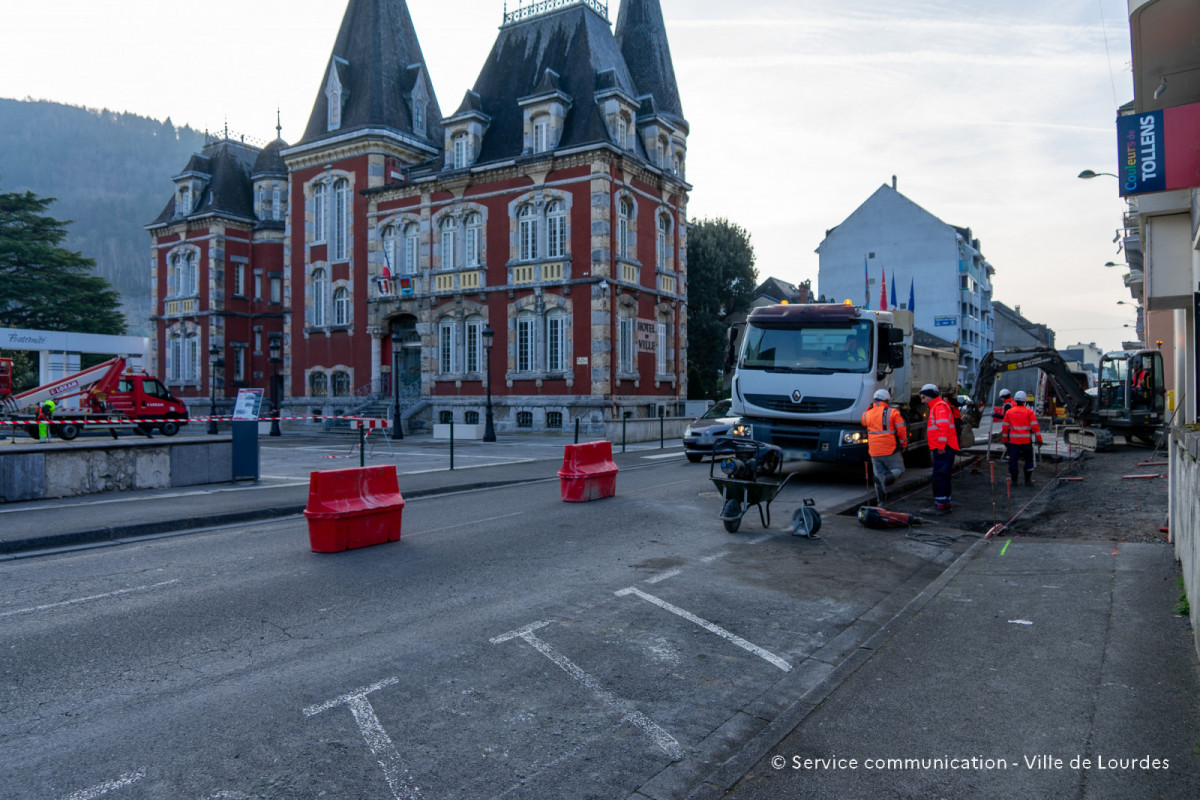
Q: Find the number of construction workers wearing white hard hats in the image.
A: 4